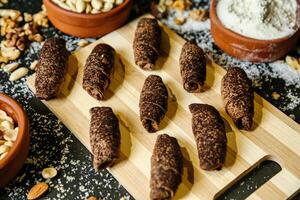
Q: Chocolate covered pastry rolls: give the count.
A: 9